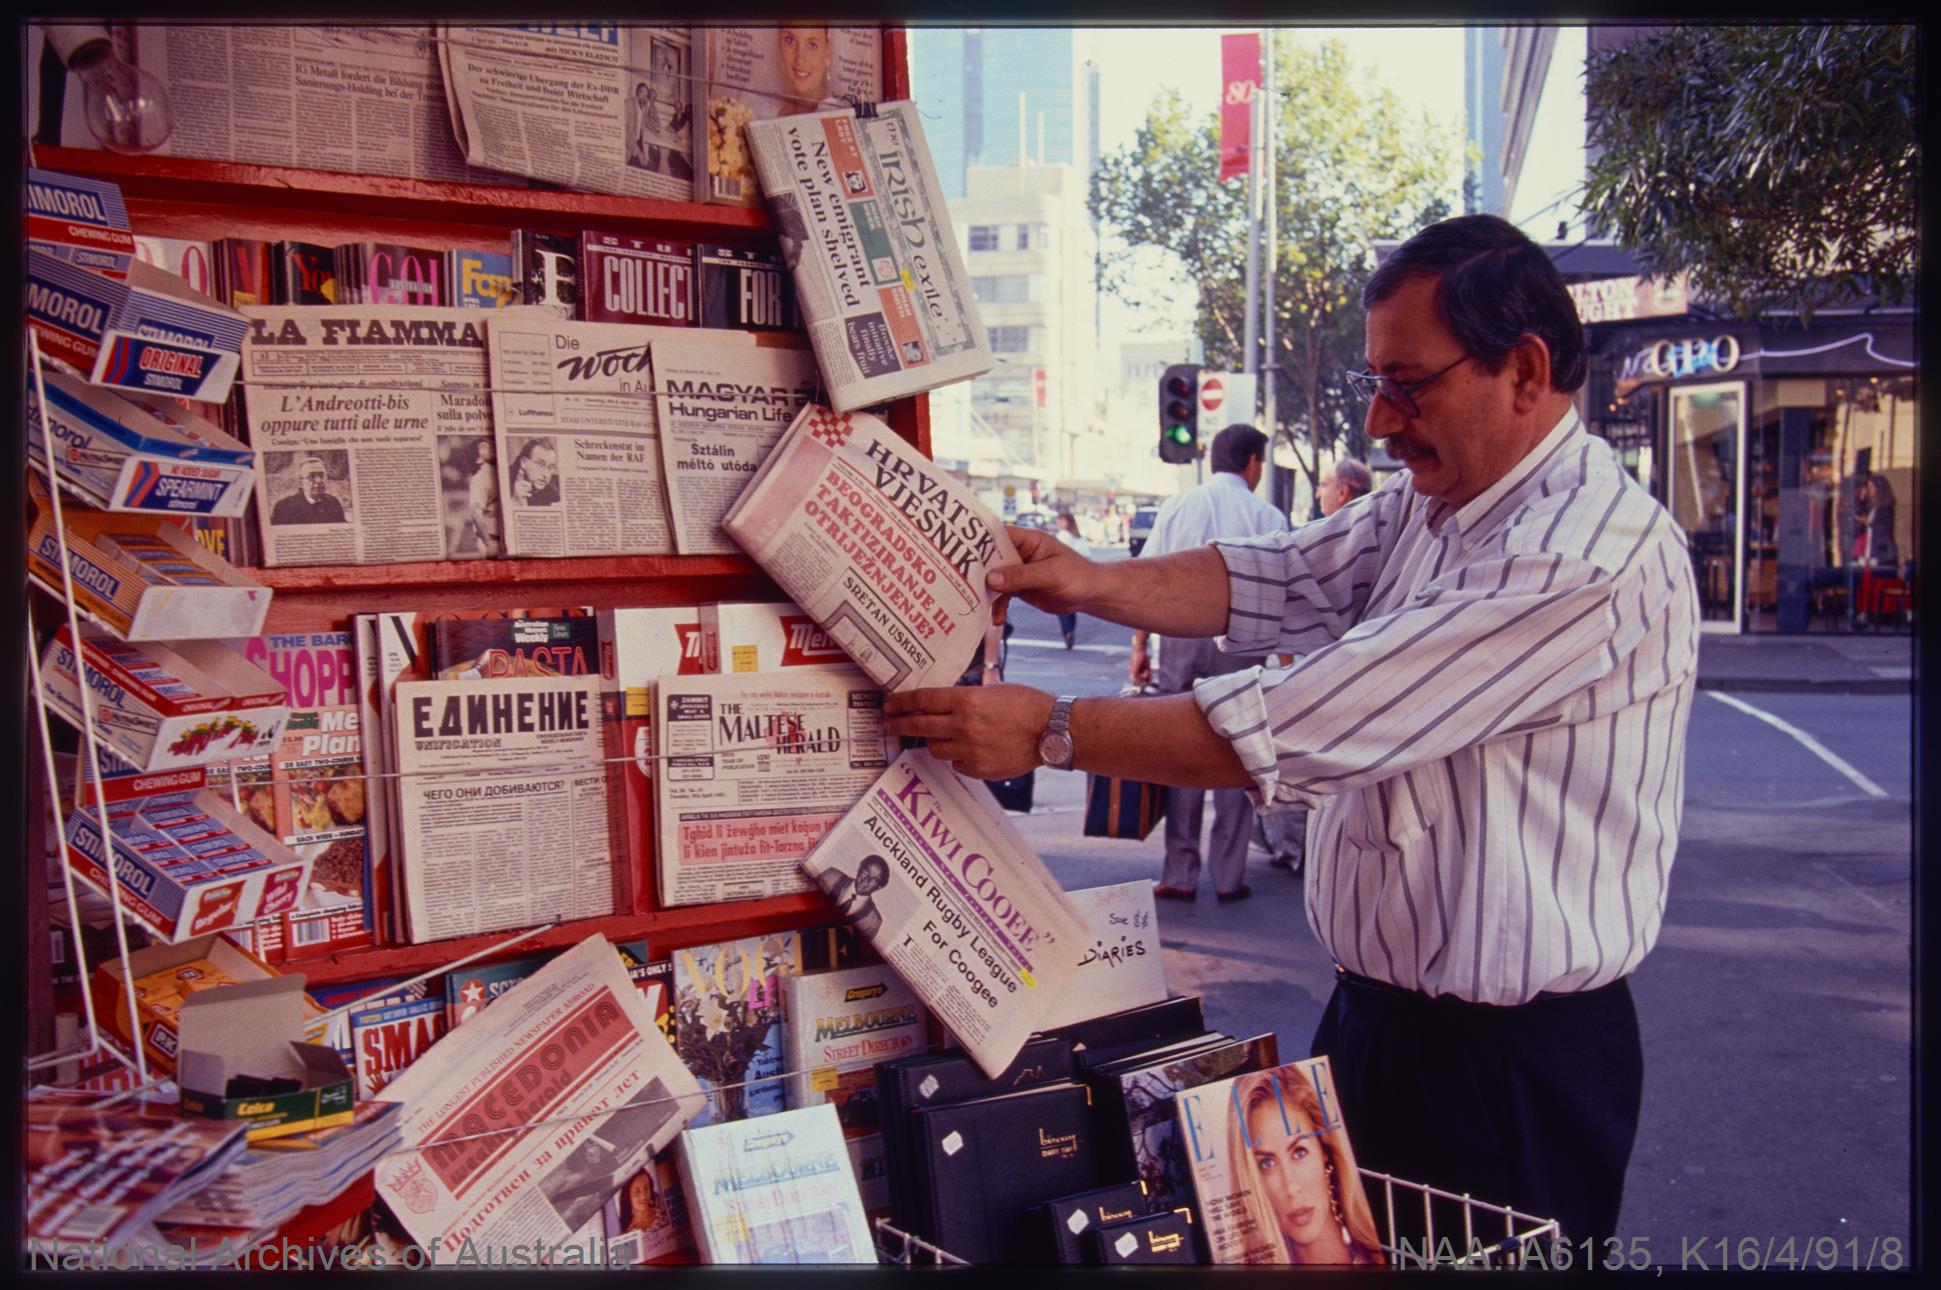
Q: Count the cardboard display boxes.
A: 7